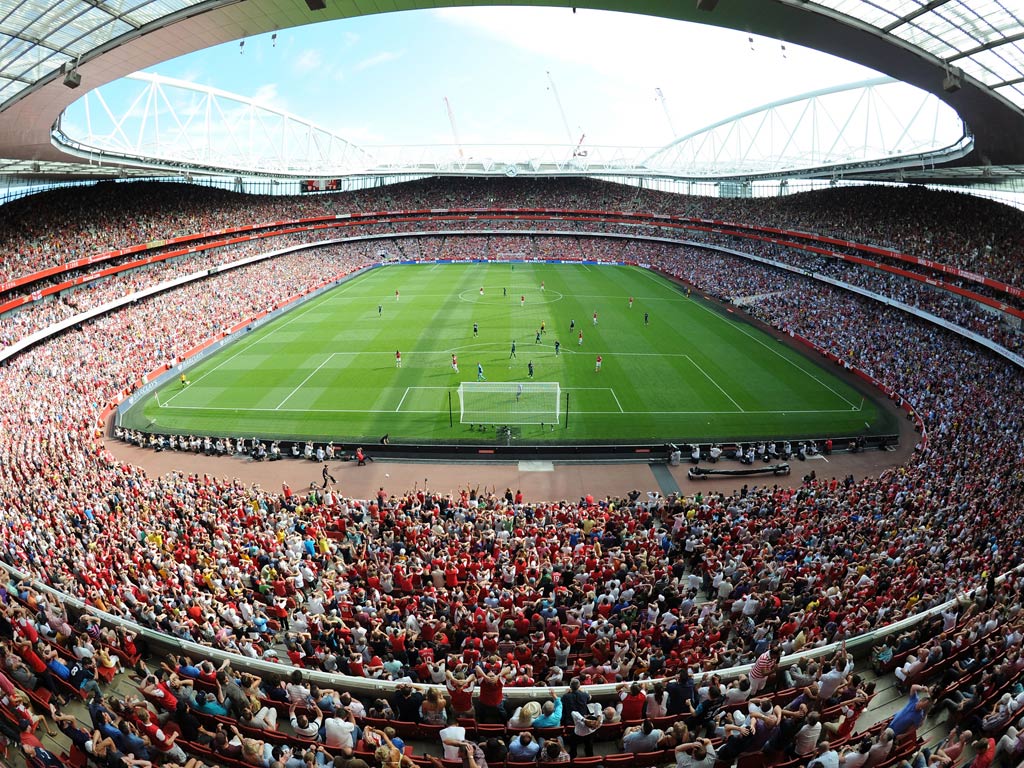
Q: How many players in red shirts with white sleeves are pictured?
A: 10